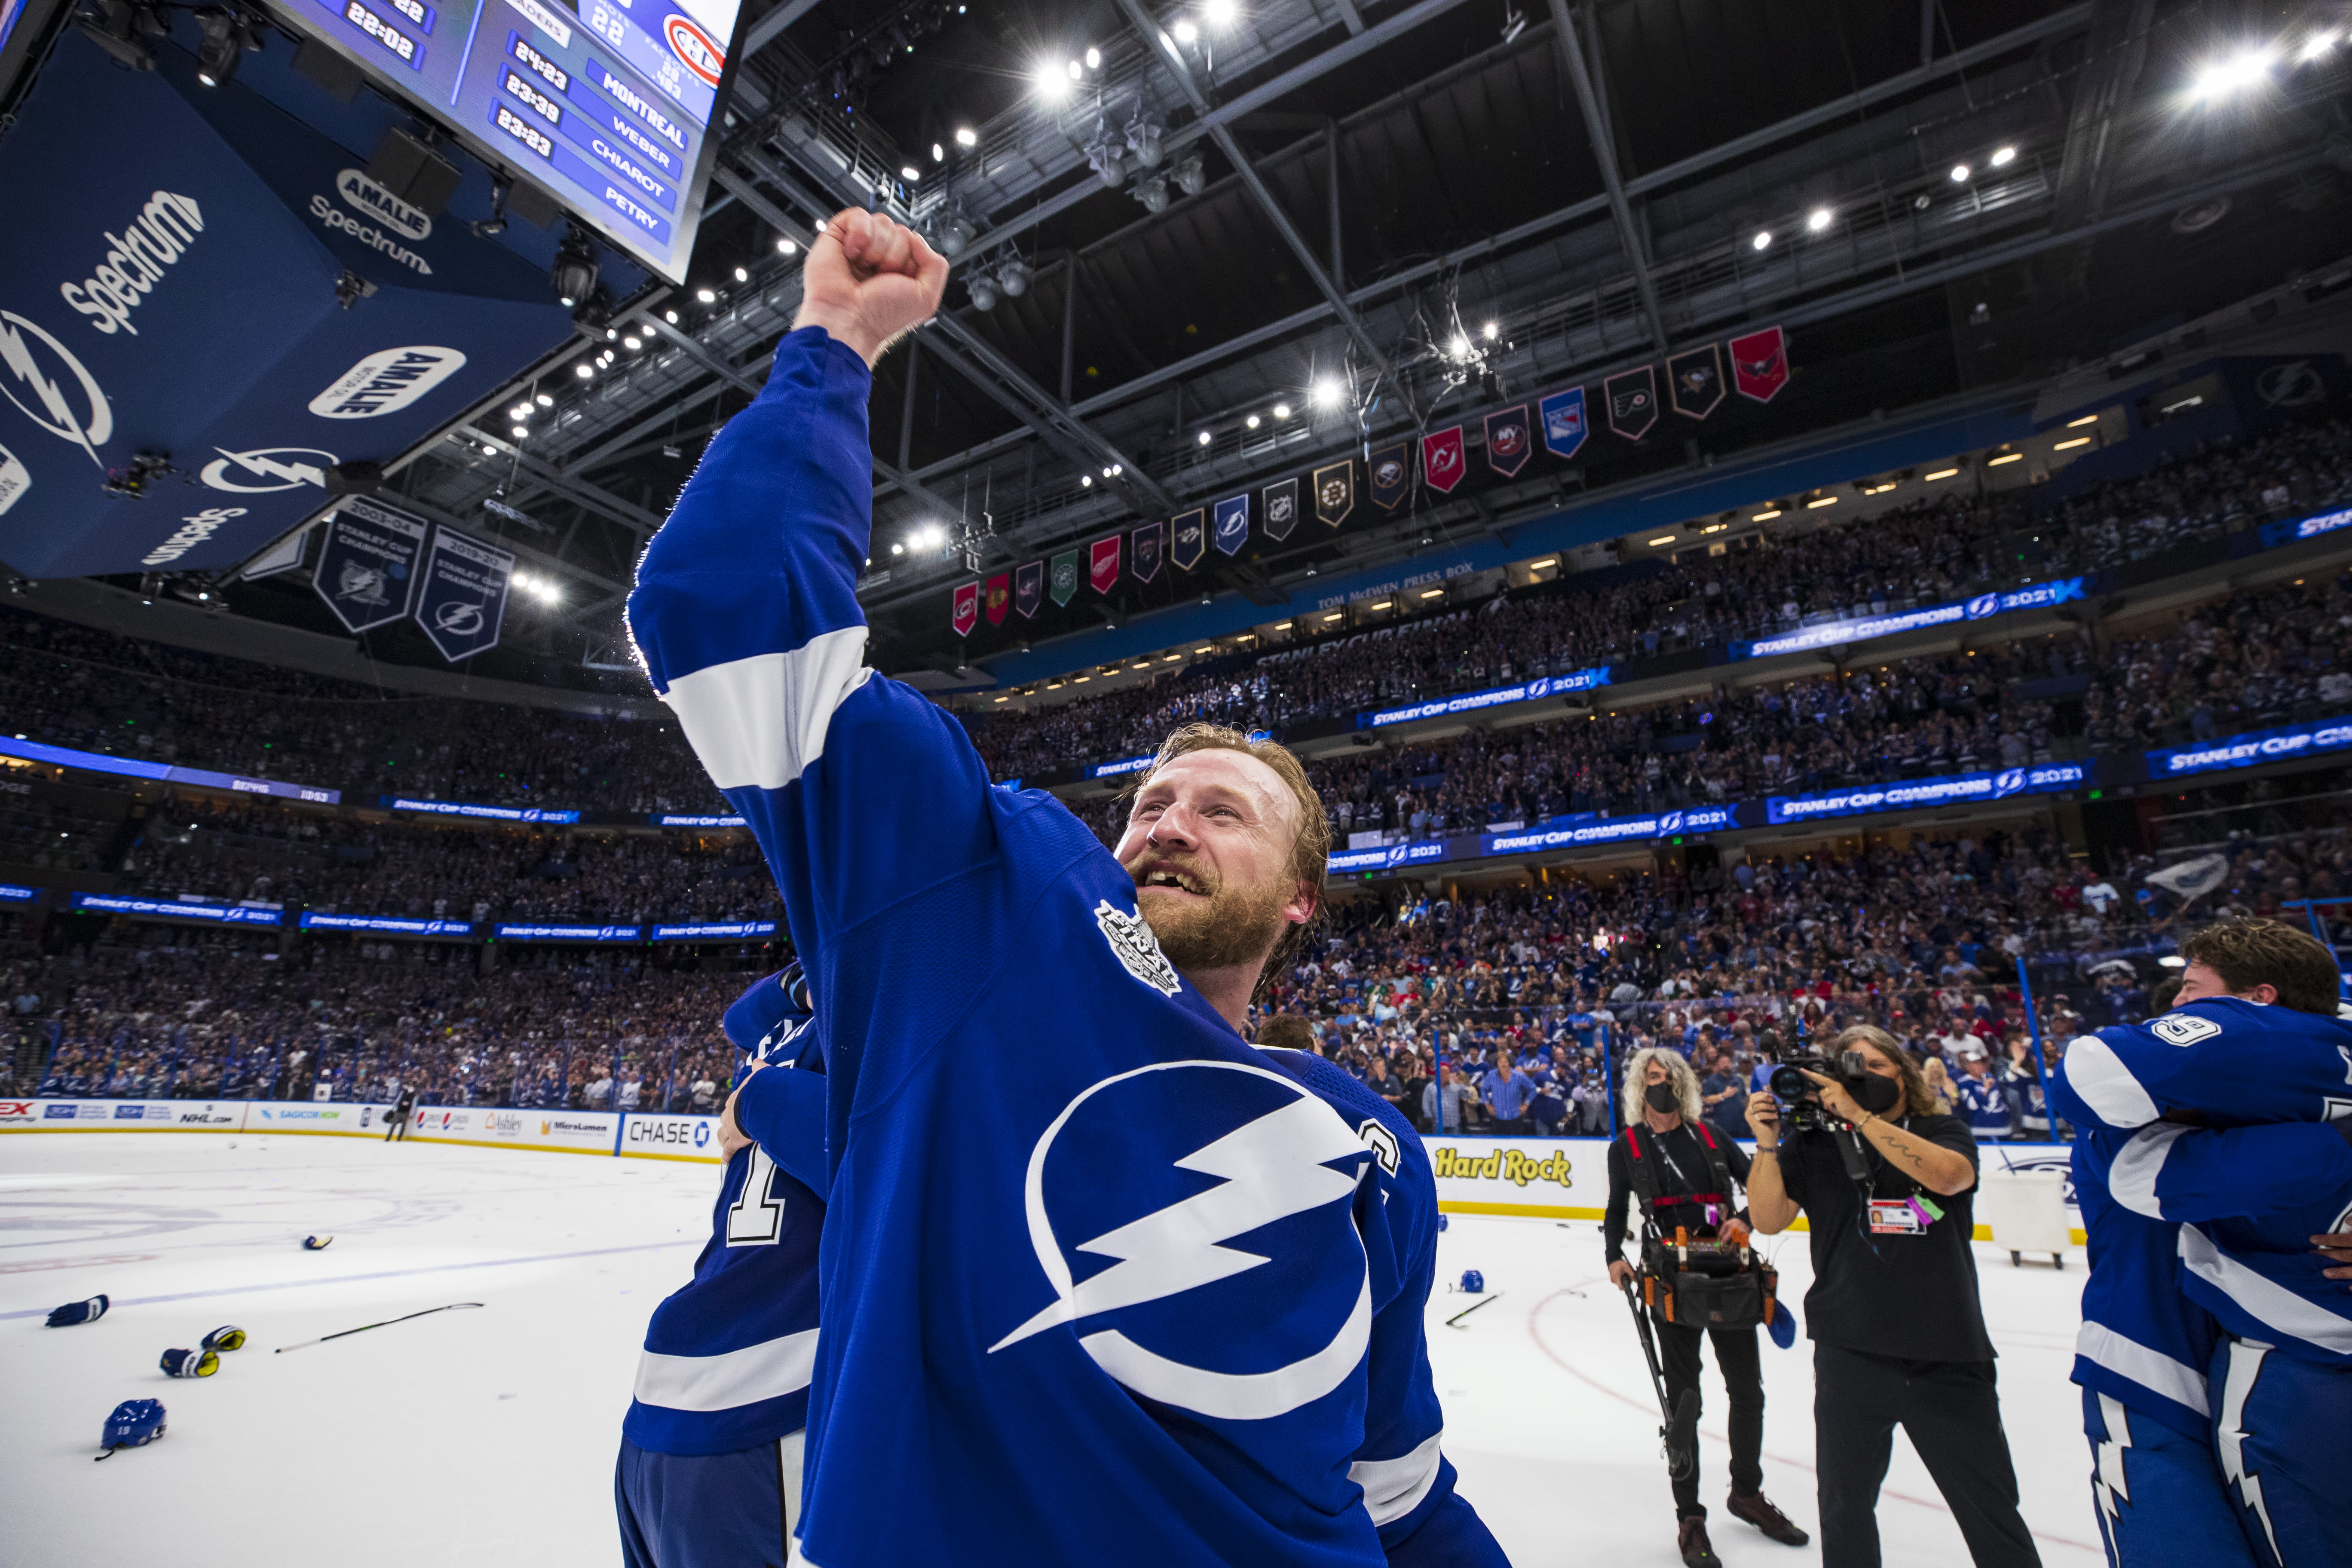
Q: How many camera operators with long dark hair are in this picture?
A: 1